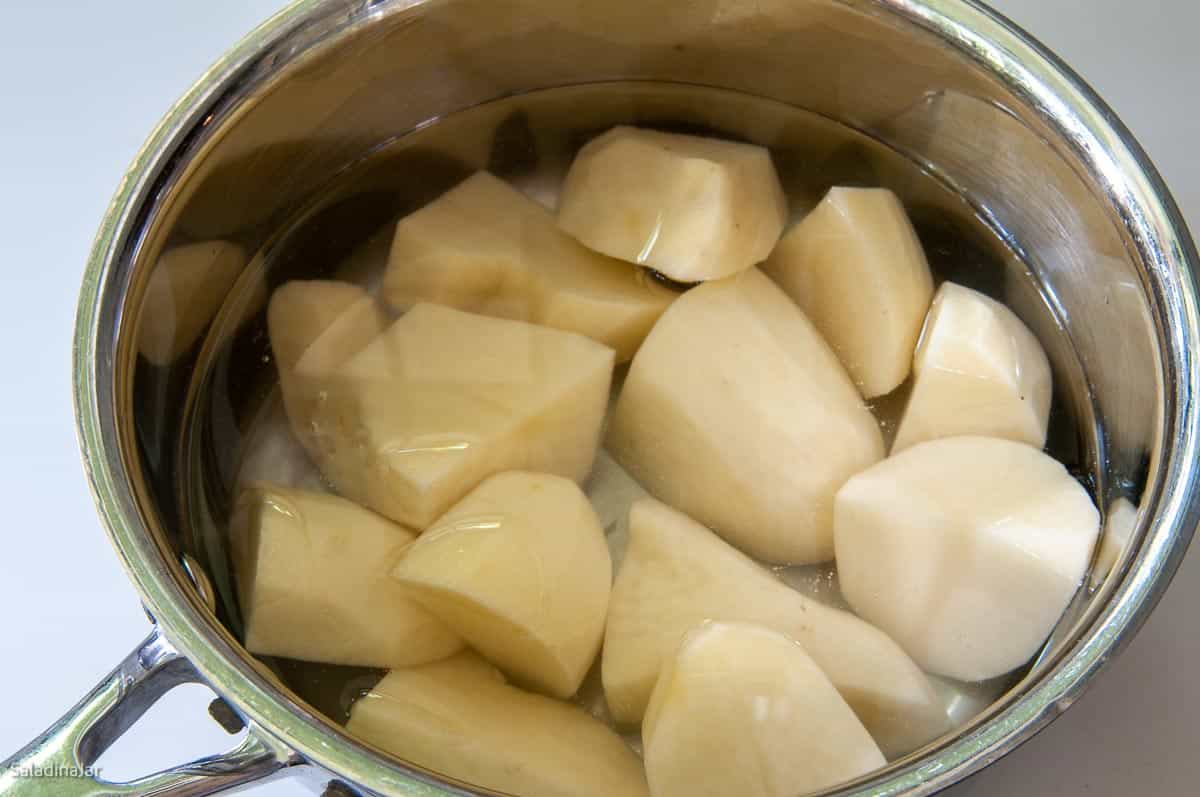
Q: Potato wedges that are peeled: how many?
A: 13